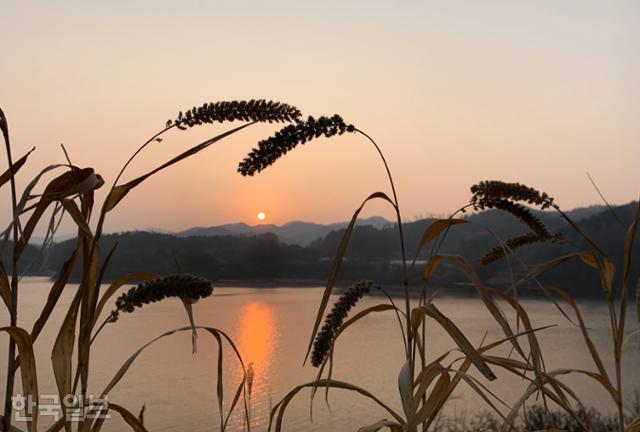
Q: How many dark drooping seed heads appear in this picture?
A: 7